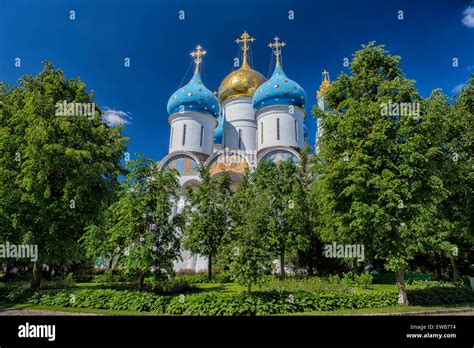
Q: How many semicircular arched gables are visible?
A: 3